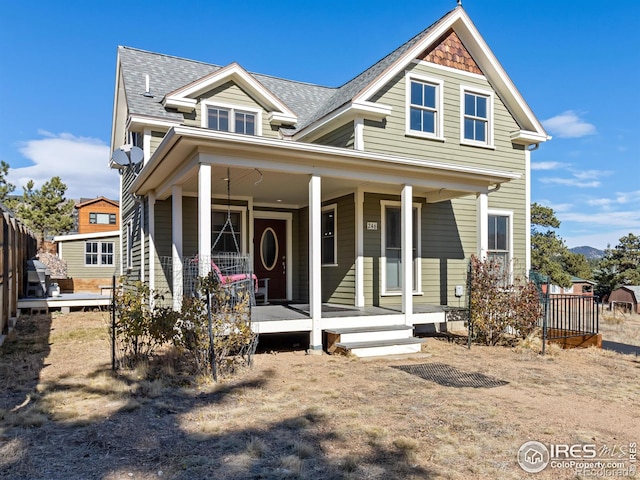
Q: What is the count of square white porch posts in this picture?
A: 5